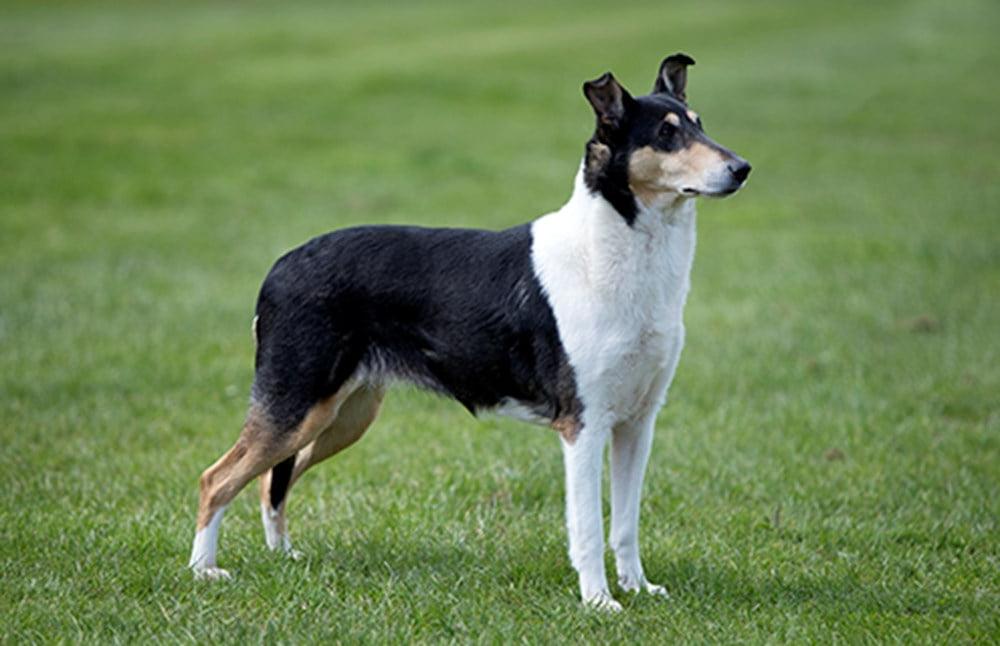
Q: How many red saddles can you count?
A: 0